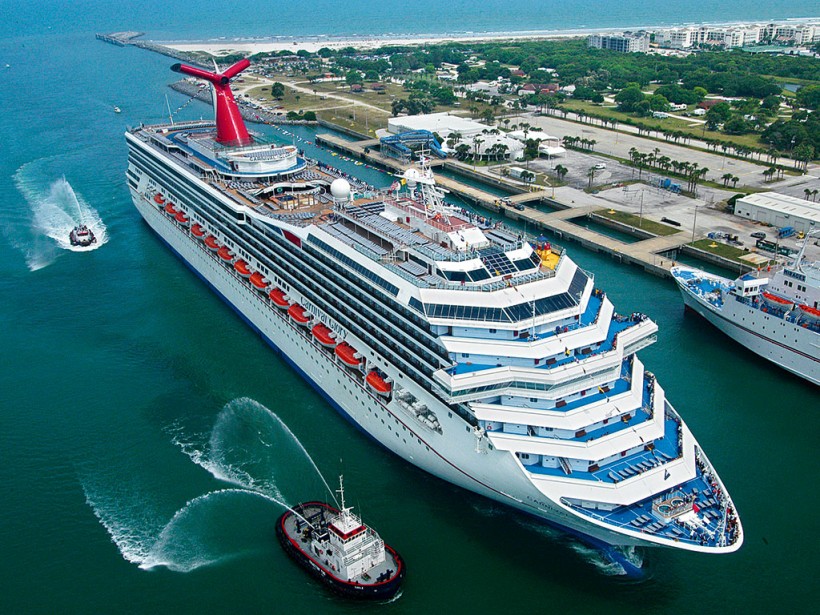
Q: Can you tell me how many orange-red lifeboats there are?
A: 15